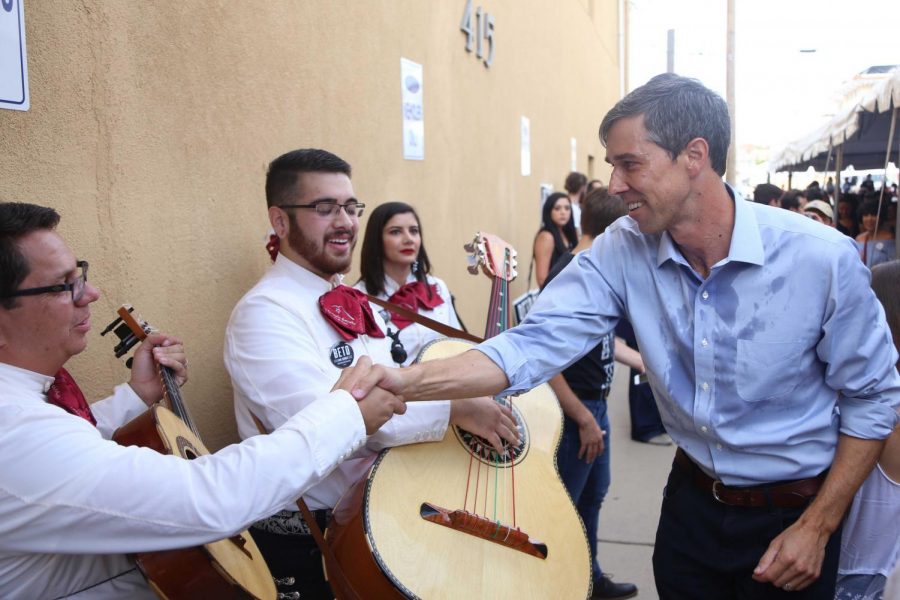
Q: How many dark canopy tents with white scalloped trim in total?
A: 1